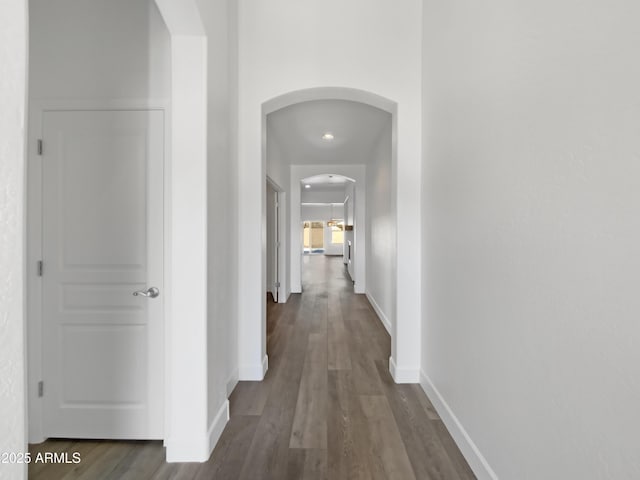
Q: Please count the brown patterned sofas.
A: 0